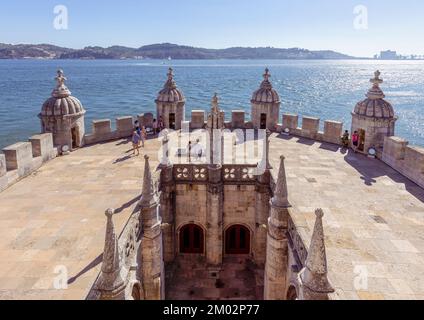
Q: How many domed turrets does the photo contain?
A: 4